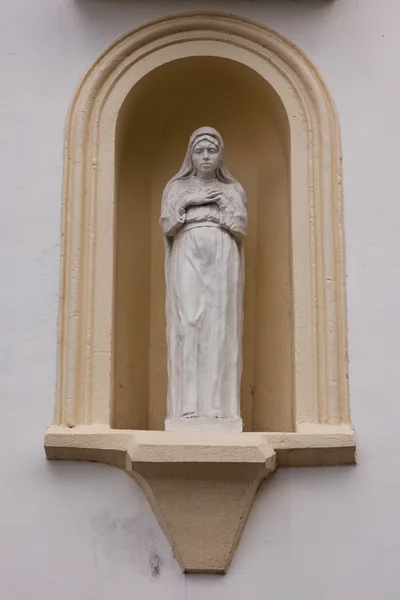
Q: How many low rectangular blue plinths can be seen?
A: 0